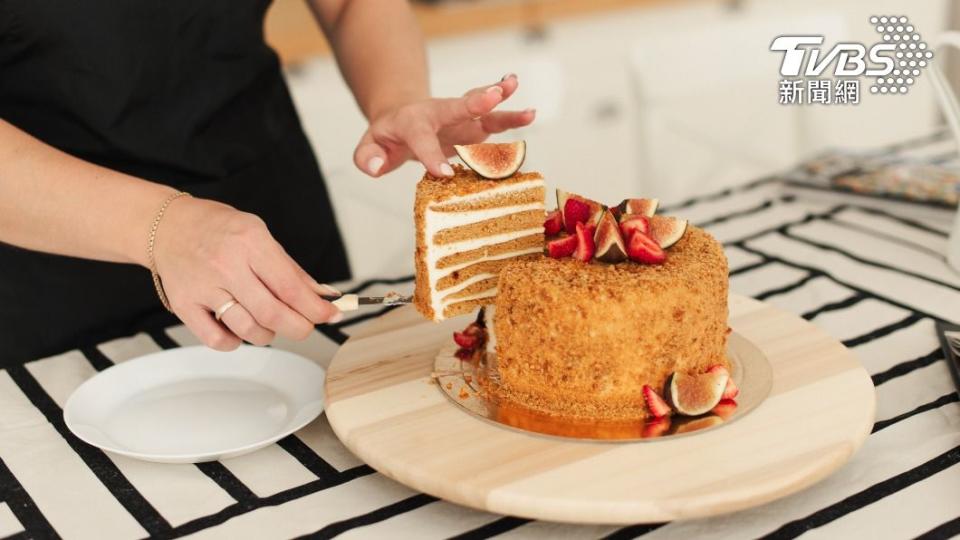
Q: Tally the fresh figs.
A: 6